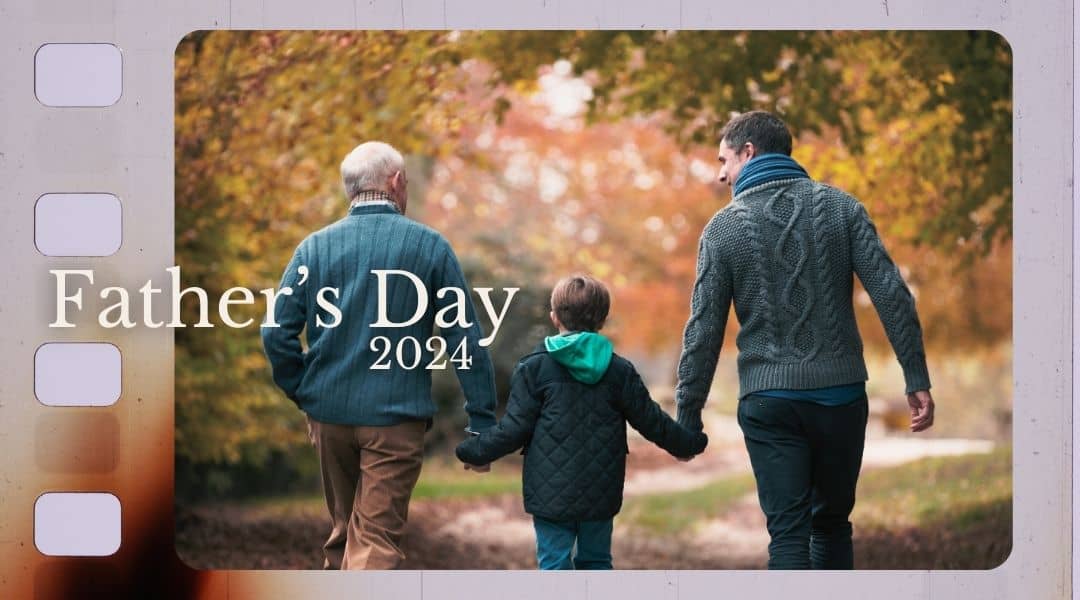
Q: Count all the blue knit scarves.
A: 1